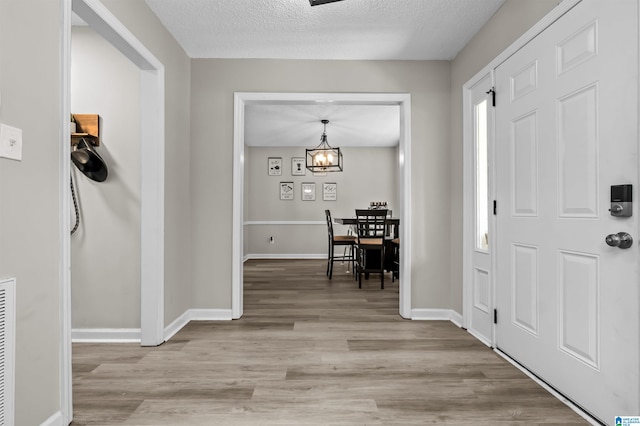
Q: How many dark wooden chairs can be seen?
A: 3